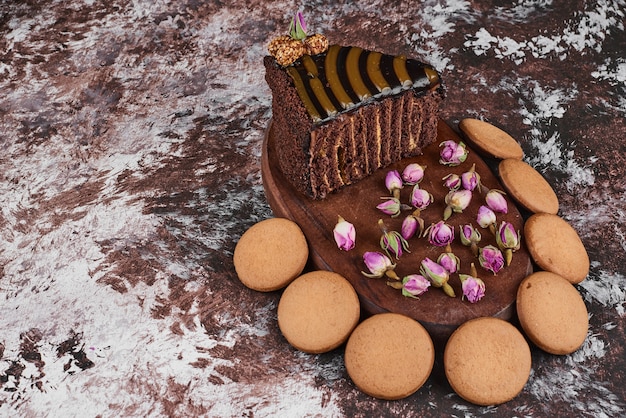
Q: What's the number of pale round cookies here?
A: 8